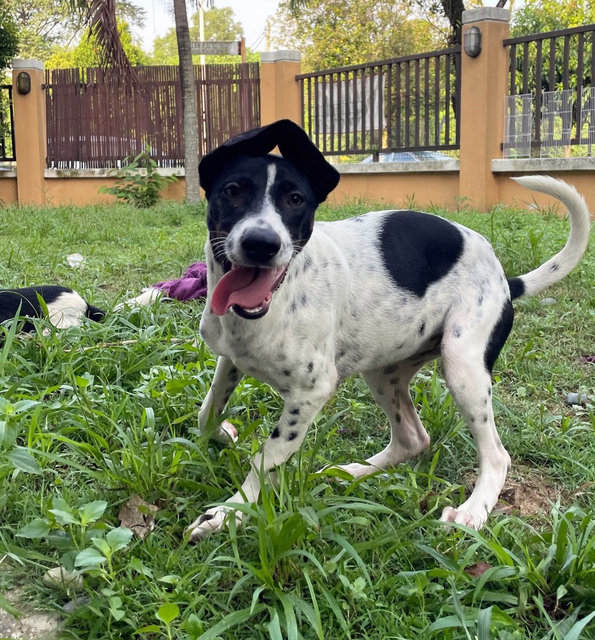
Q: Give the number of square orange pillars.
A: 3